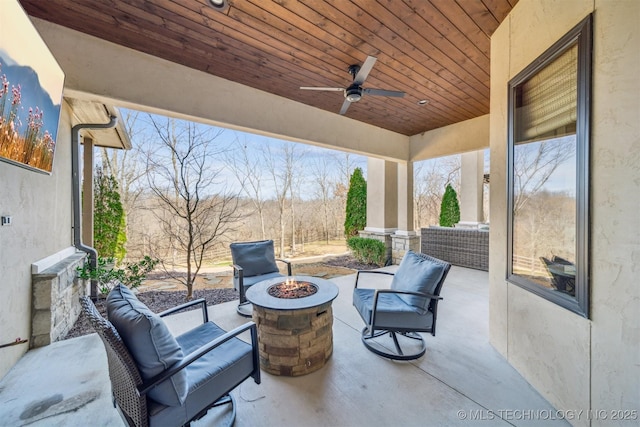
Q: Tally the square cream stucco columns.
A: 3